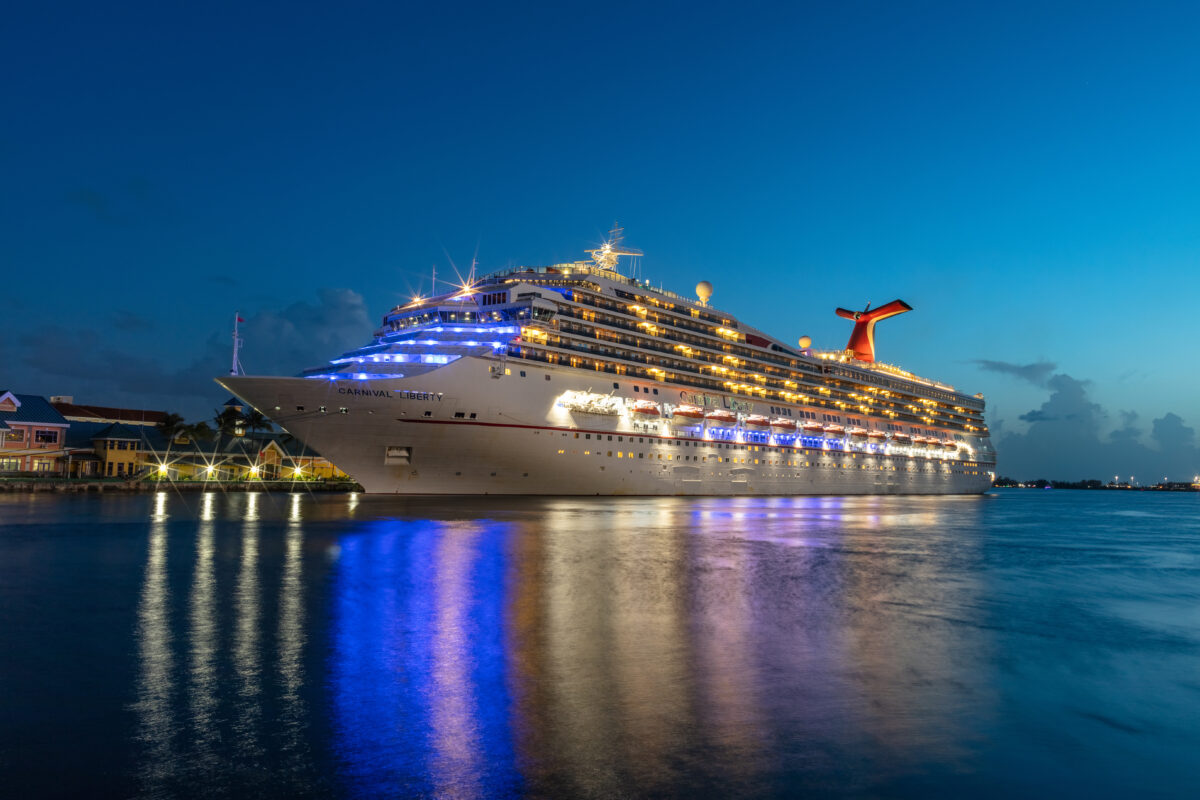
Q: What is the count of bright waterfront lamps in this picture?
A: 4